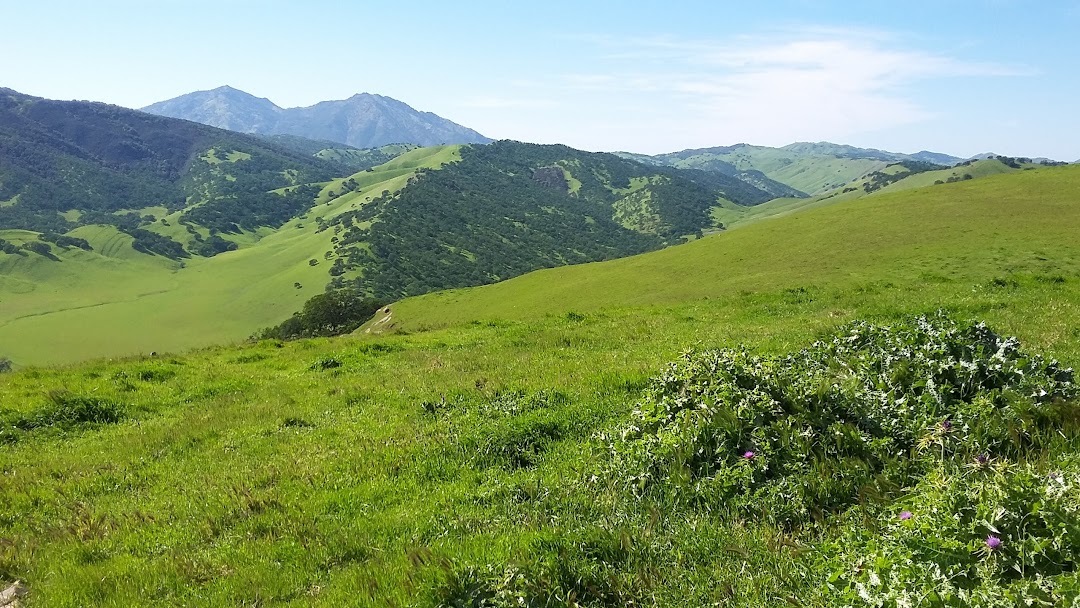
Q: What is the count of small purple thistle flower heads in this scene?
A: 5